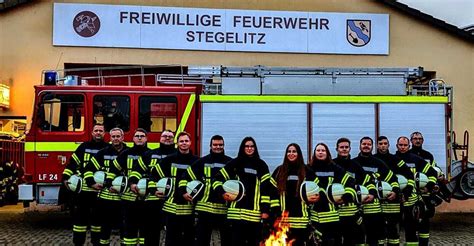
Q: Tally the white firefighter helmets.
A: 14